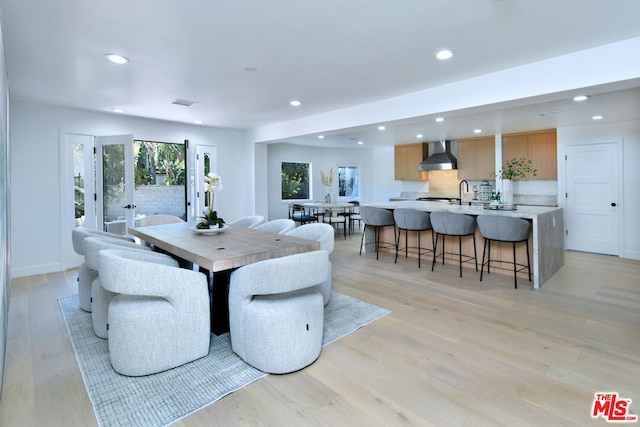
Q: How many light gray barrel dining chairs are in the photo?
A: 8